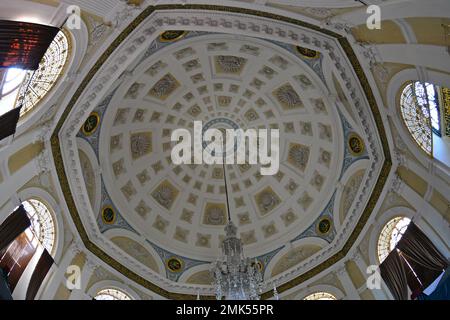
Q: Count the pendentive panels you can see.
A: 8